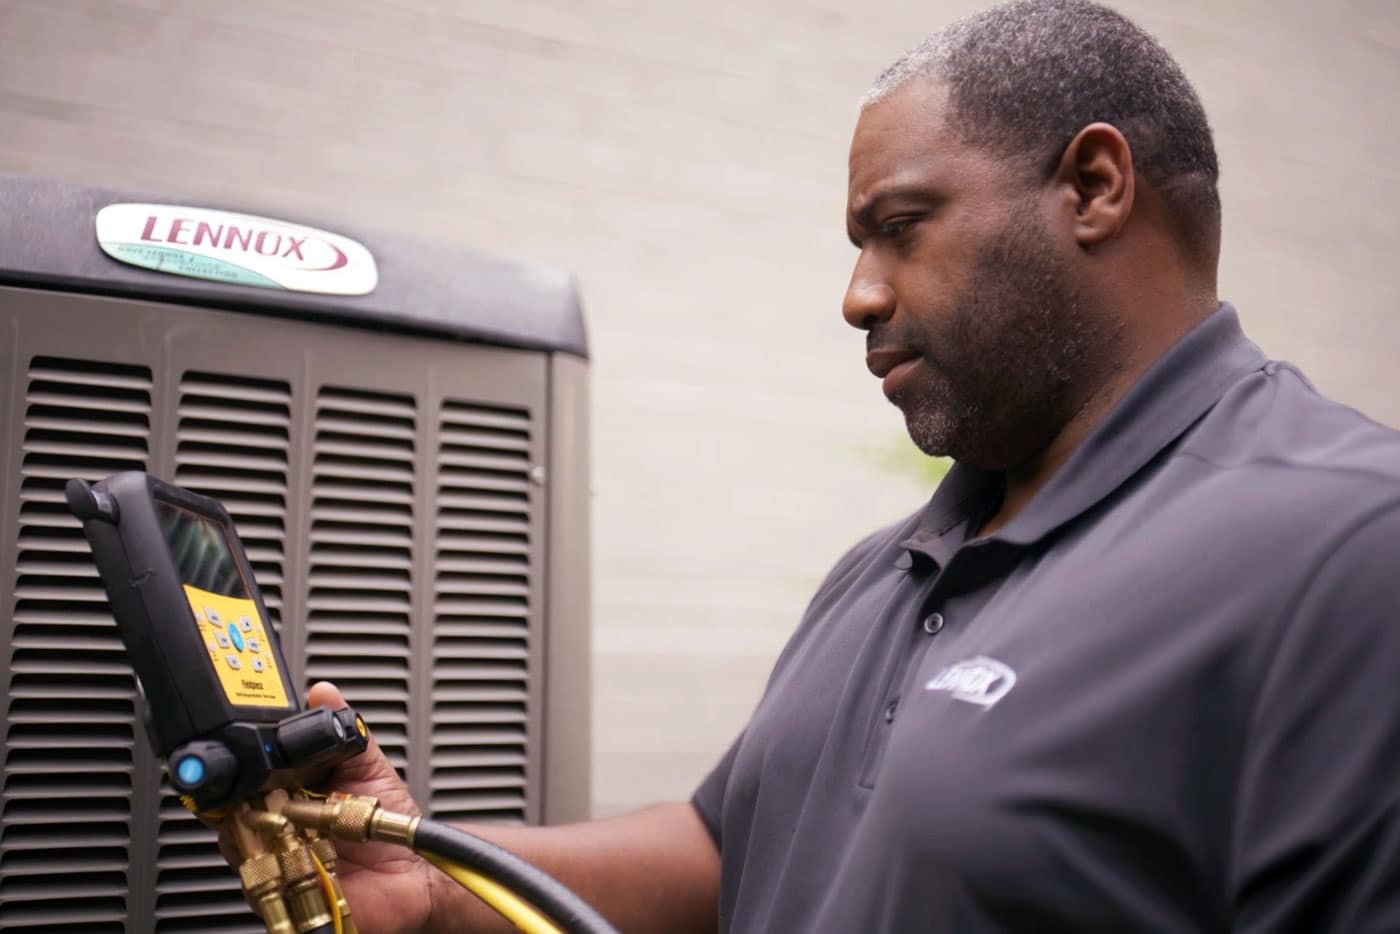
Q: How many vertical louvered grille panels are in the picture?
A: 4